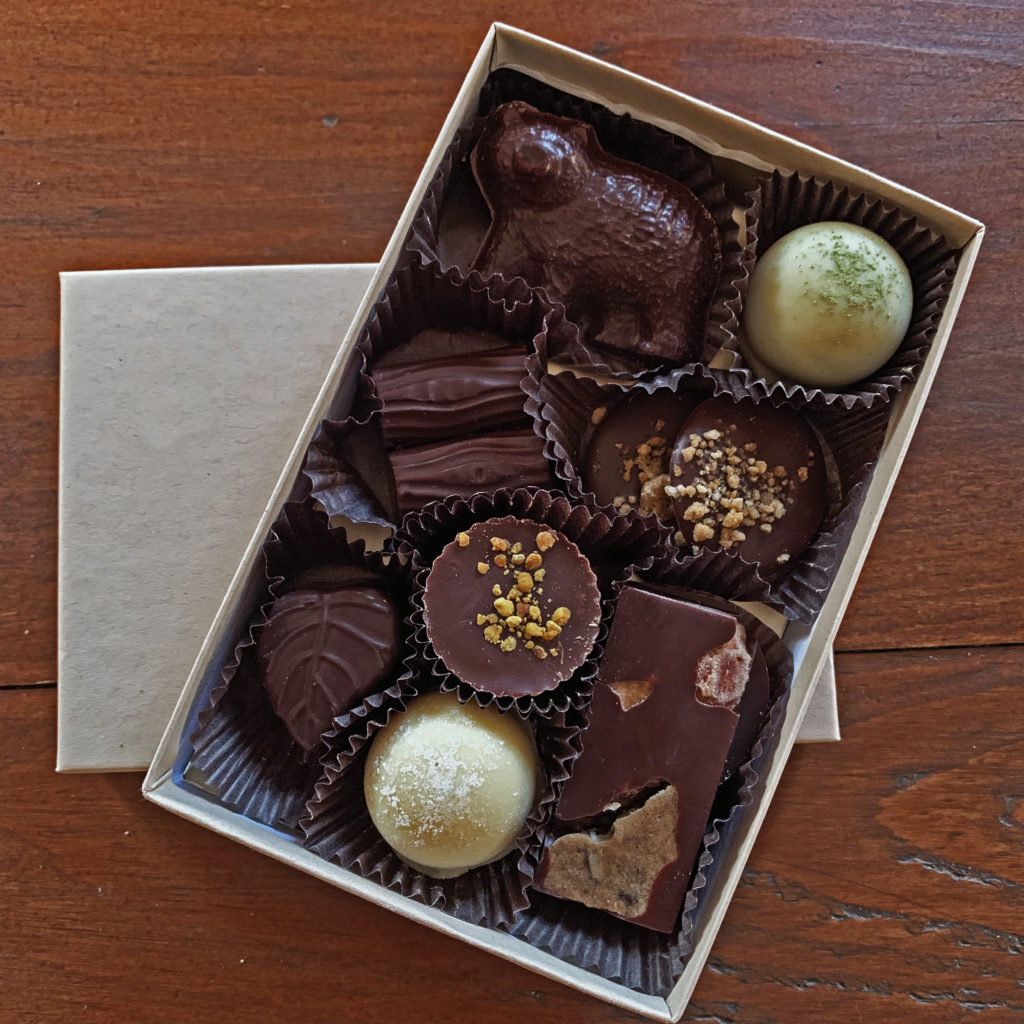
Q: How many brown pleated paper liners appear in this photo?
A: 8